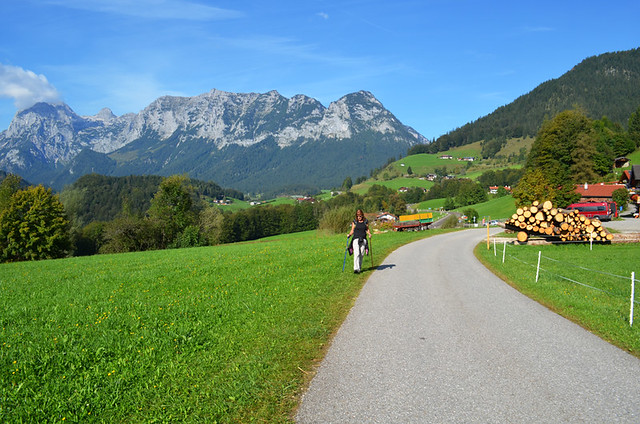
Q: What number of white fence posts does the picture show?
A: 5